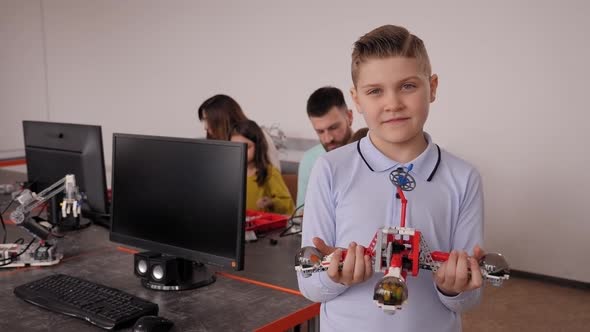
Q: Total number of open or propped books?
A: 0